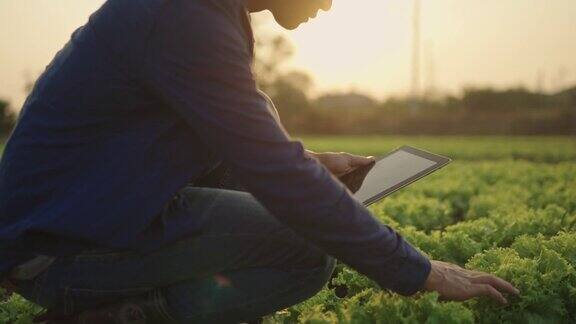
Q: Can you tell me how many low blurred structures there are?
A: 1